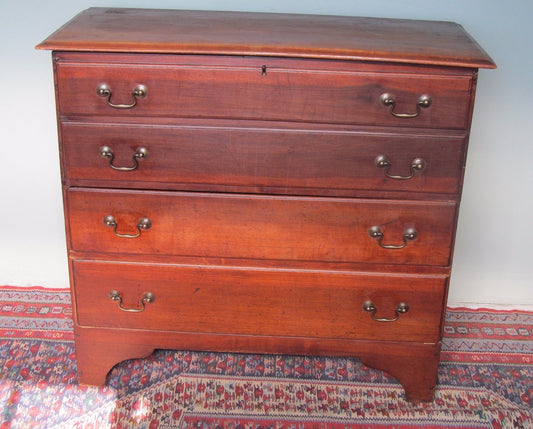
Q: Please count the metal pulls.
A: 8